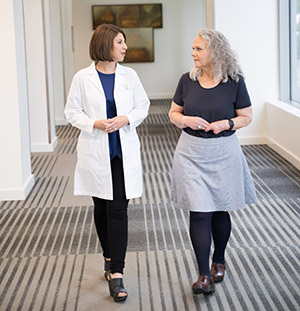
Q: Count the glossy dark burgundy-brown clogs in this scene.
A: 2